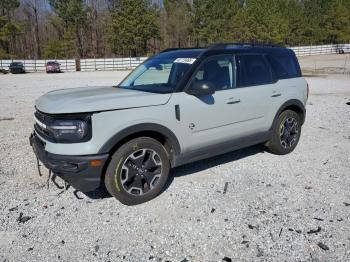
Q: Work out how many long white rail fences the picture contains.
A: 1